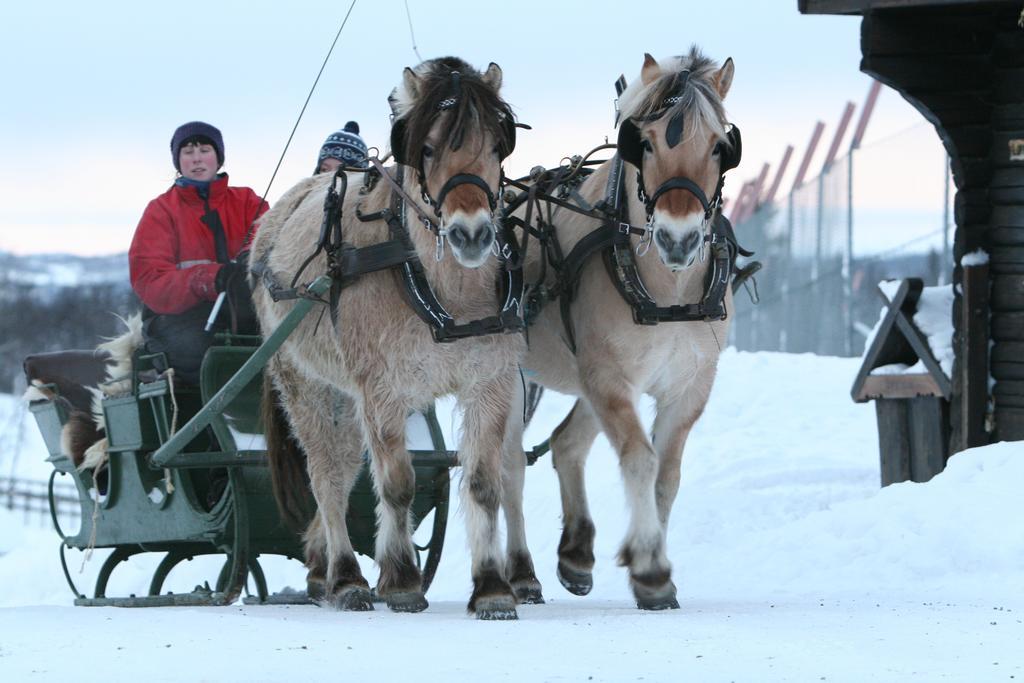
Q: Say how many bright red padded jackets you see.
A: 1